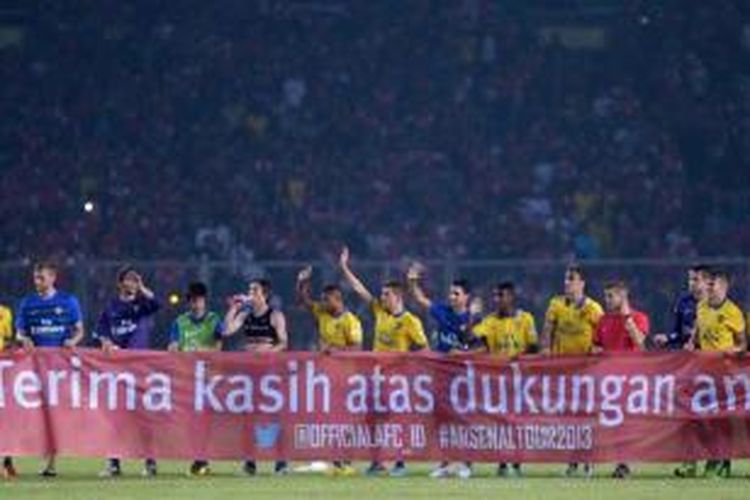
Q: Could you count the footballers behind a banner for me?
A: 13